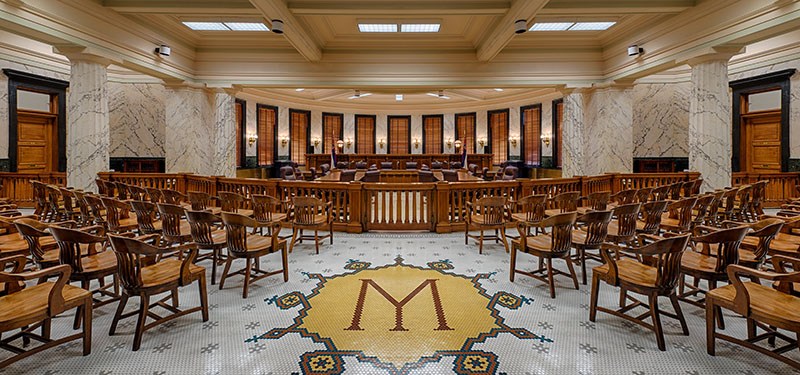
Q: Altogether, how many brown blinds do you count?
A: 11